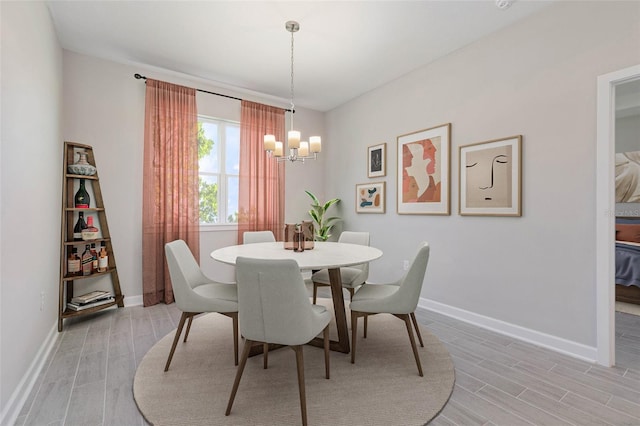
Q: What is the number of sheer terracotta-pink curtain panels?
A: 2